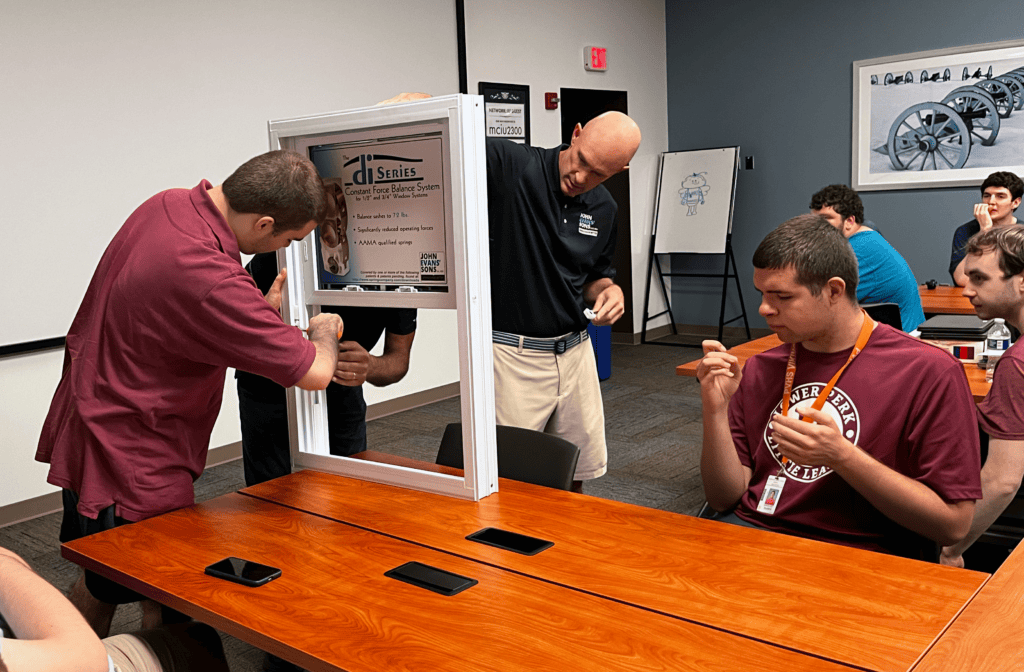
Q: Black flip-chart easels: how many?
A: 1